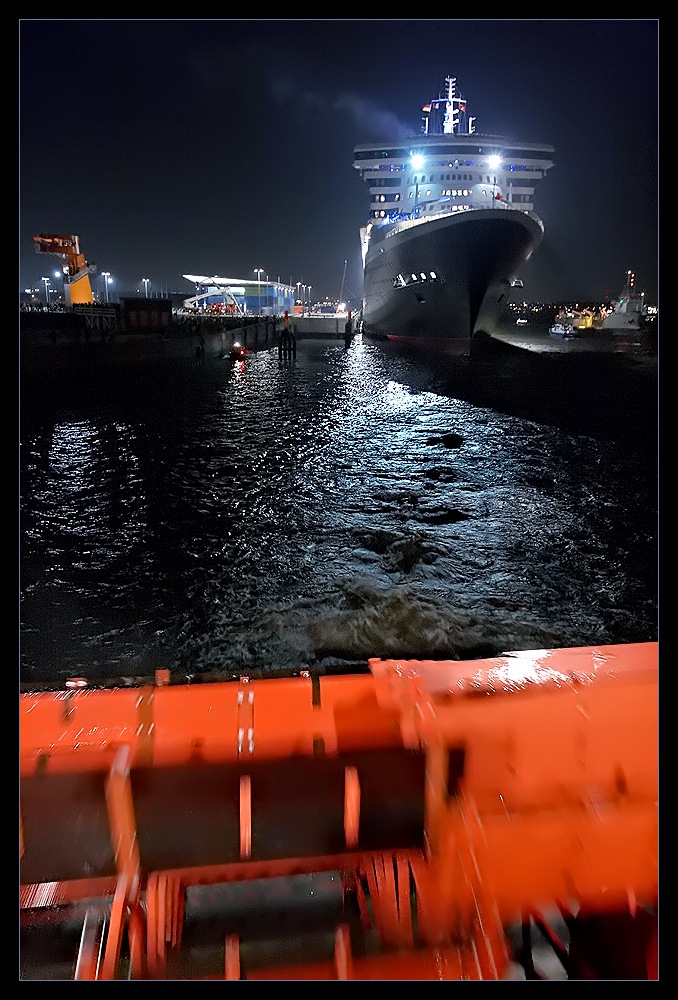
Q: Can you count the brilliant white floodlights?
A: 2